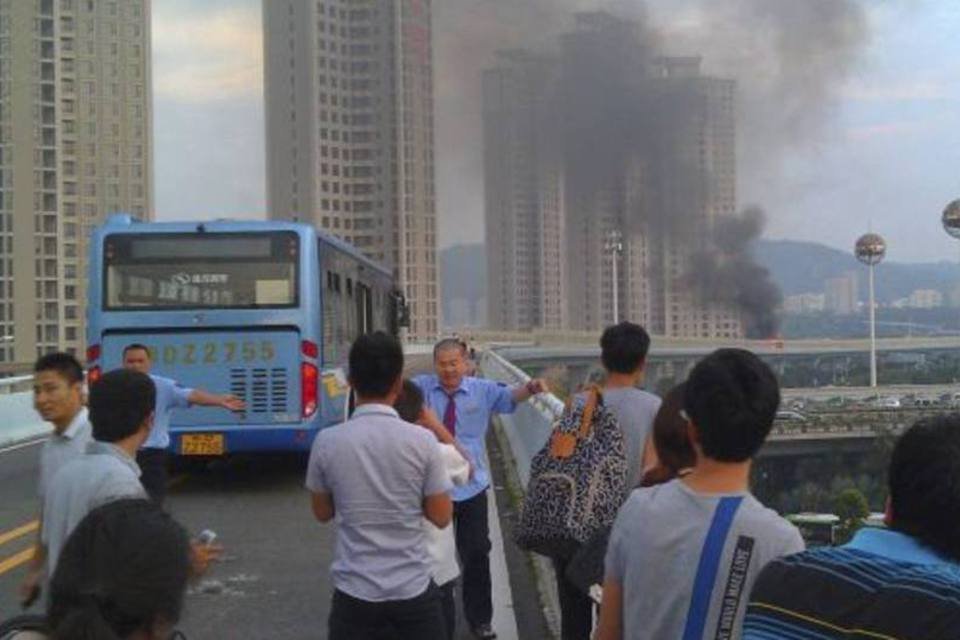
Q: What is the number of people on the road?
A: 11